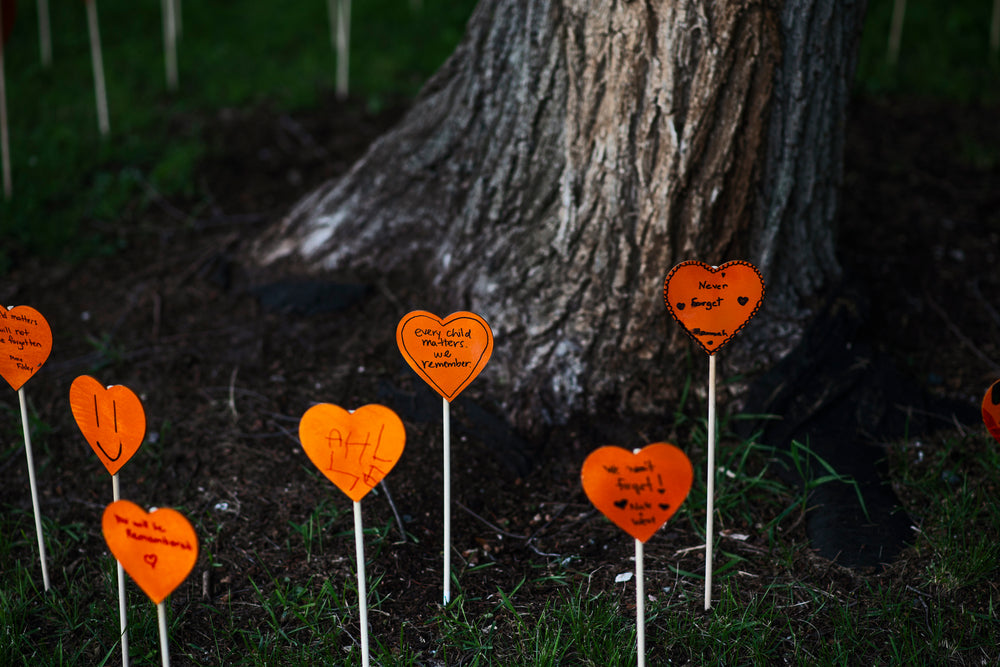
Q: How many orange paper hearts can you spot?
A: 8